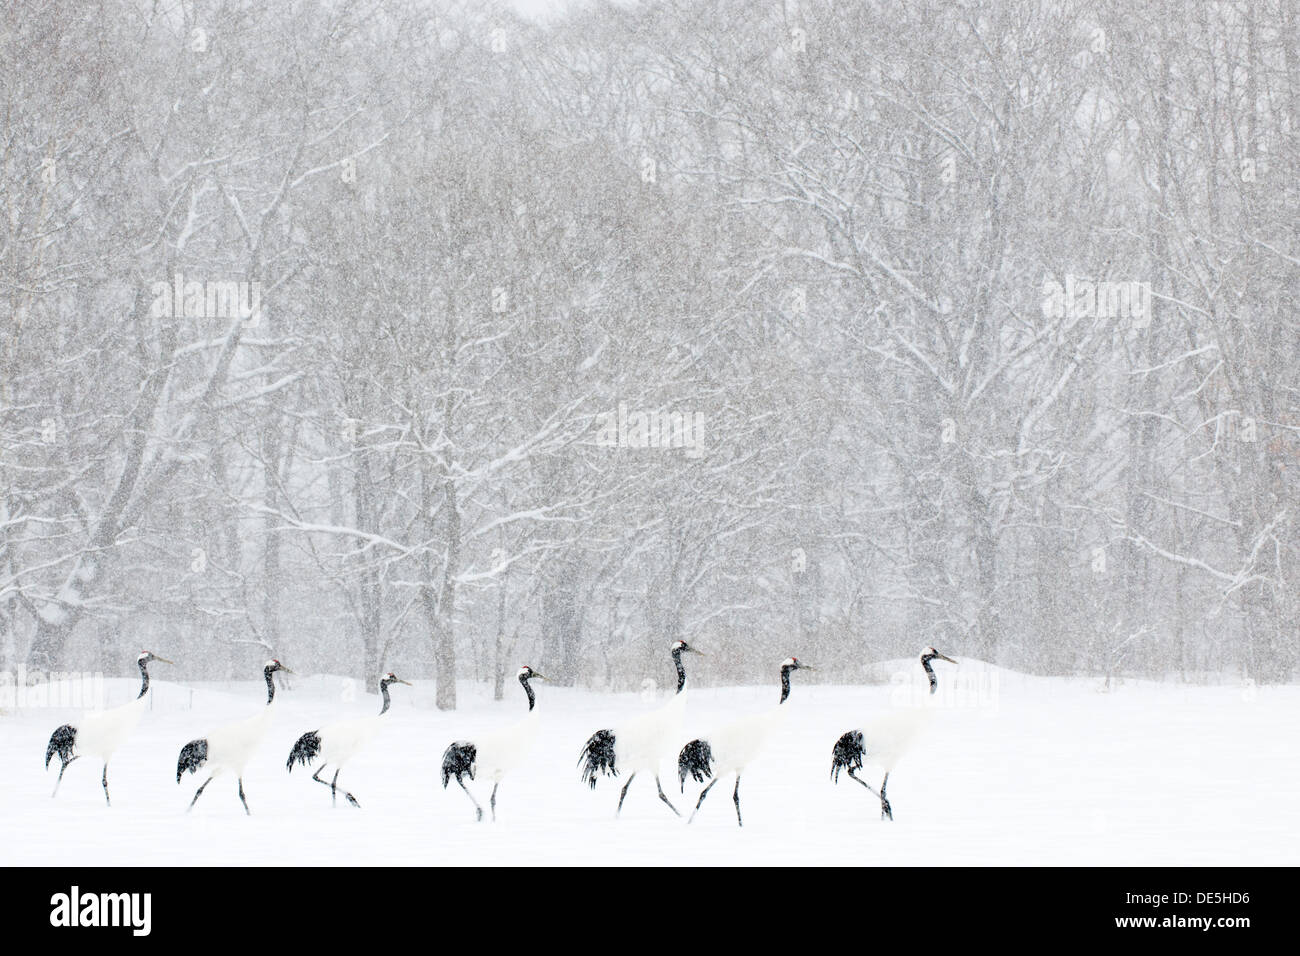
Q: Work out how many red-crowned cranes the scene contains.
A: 7